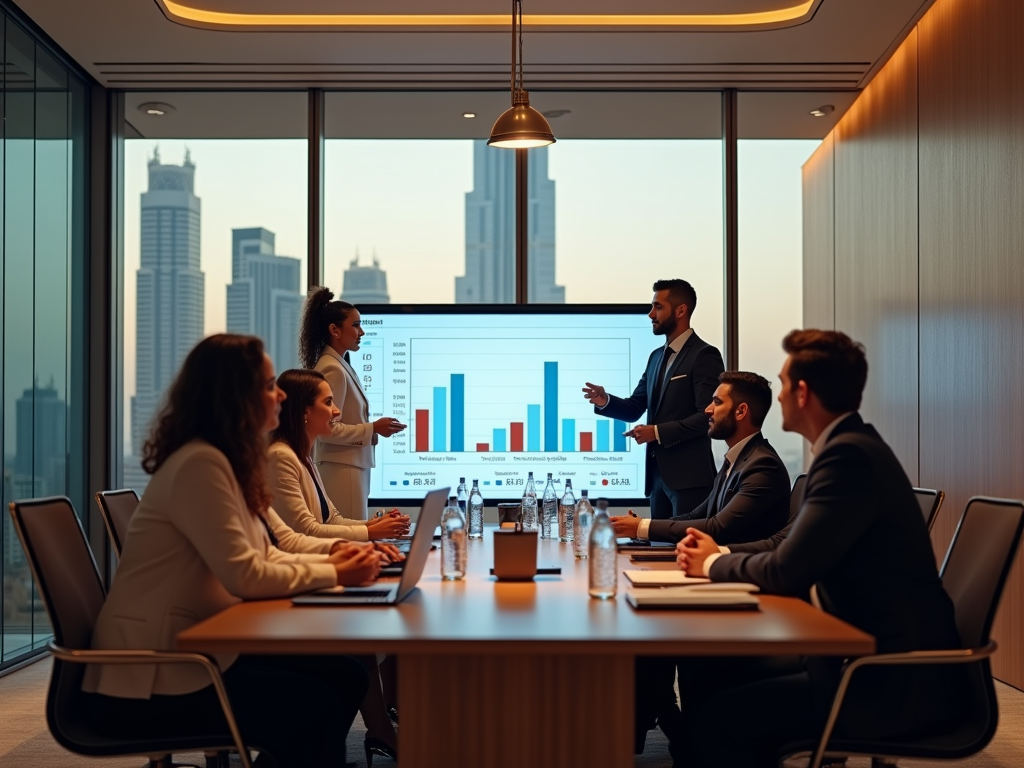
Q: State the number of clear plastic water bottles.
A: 8